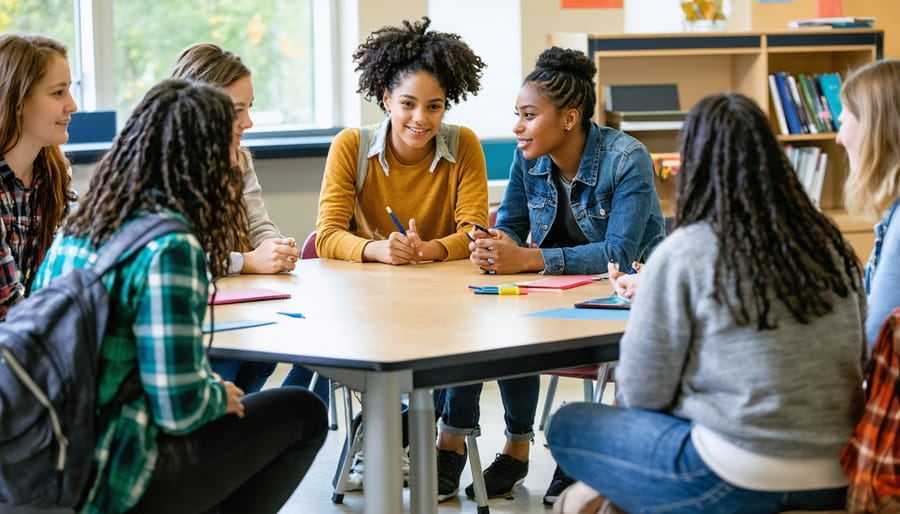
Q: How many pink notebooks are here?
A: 2